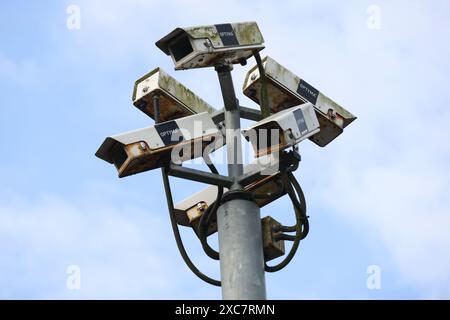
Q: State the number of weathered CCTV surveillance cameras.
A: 6